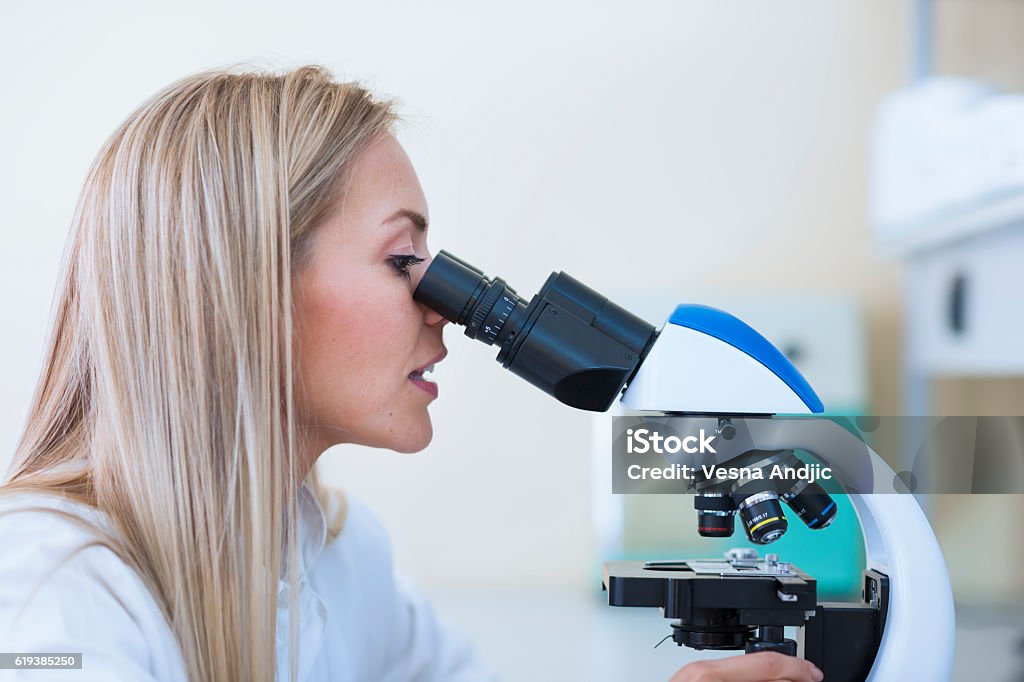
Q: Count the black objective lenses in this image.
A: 3